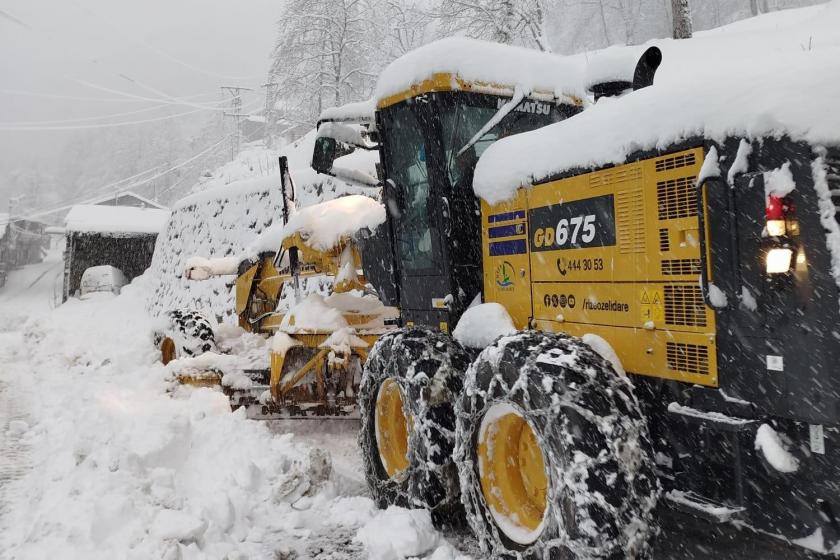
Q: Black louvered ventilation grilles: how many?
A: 6